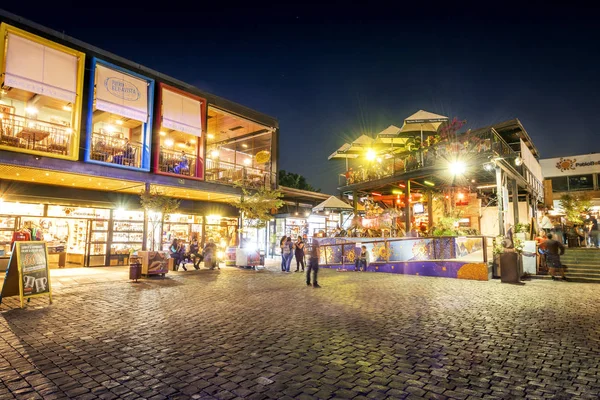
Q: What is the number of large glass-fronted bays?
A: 4